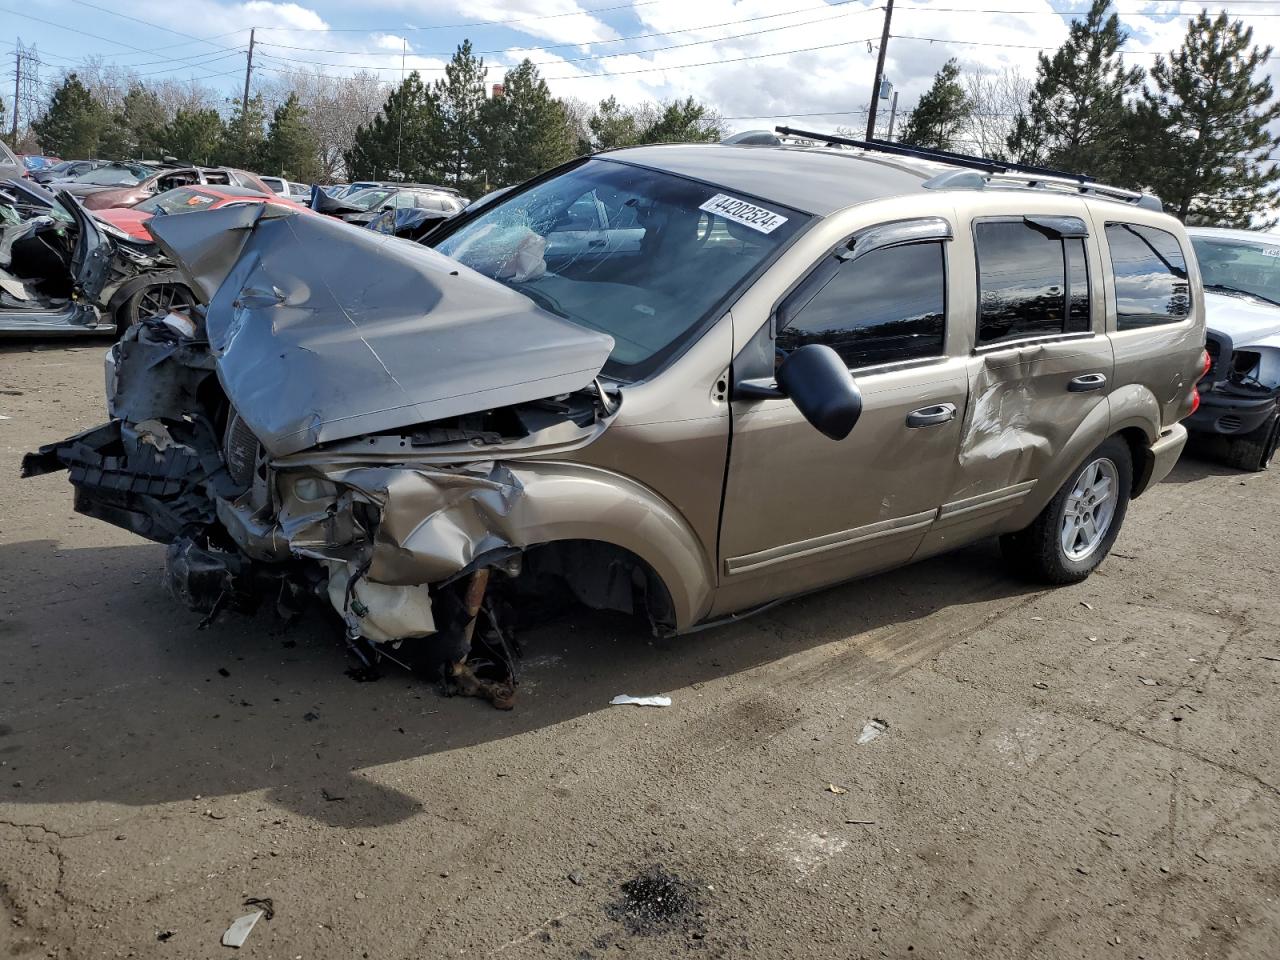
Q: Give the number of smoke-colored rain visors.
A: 2